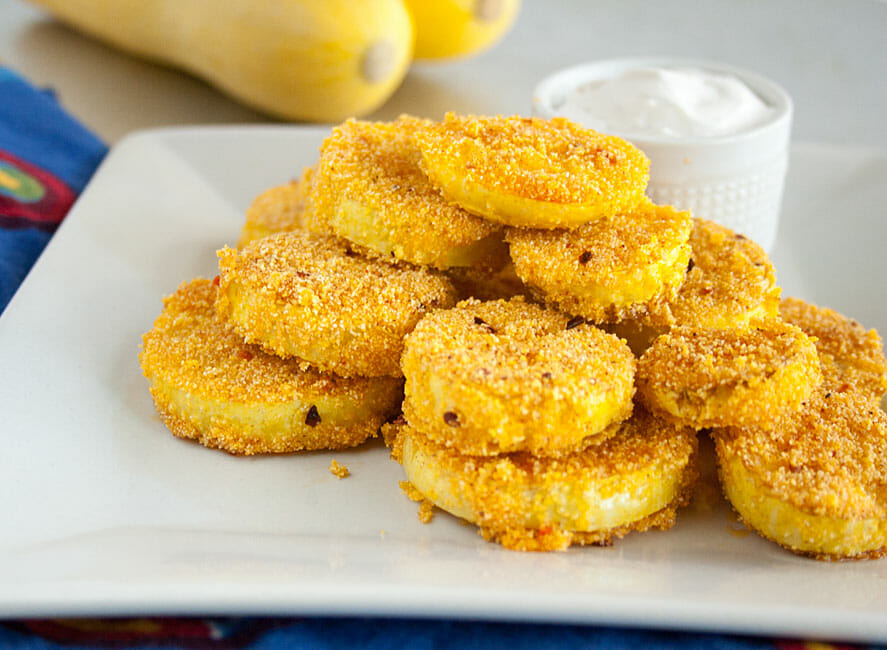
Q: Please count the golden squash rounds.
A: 12